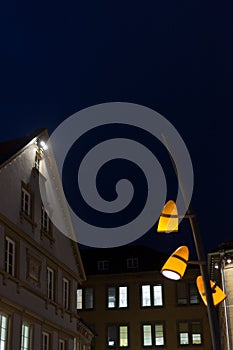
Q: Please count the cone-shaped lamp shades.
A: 3